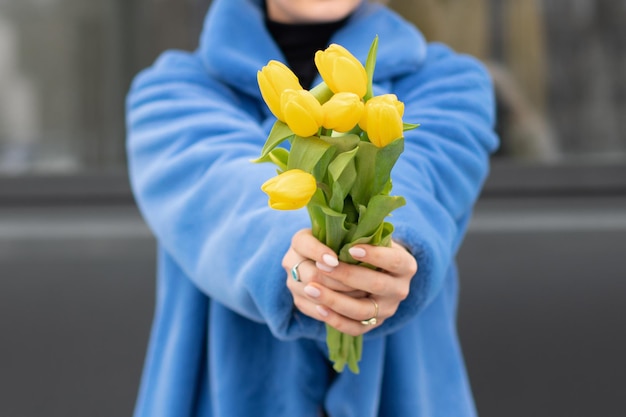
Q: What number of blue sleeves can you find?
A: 2